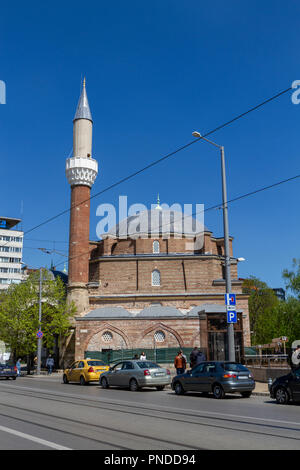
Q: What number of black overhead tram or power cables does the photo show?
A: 2